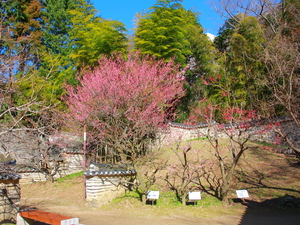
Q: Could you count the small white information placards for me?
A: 3